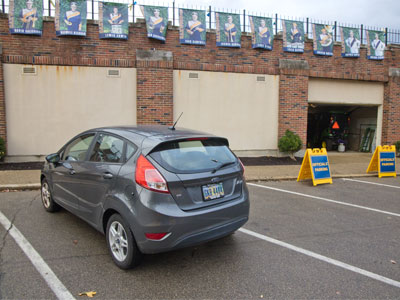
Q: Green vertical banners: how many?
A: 11